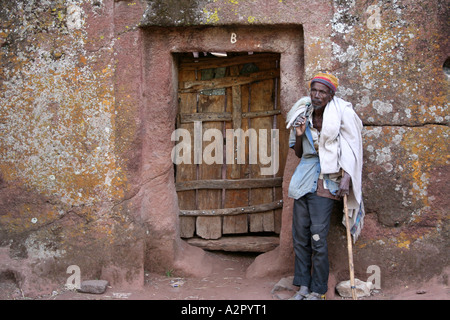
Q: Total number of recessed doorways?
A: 1